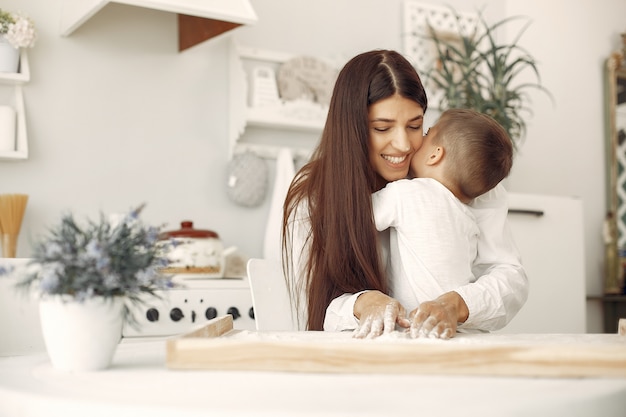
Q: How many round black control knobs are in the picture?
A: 5